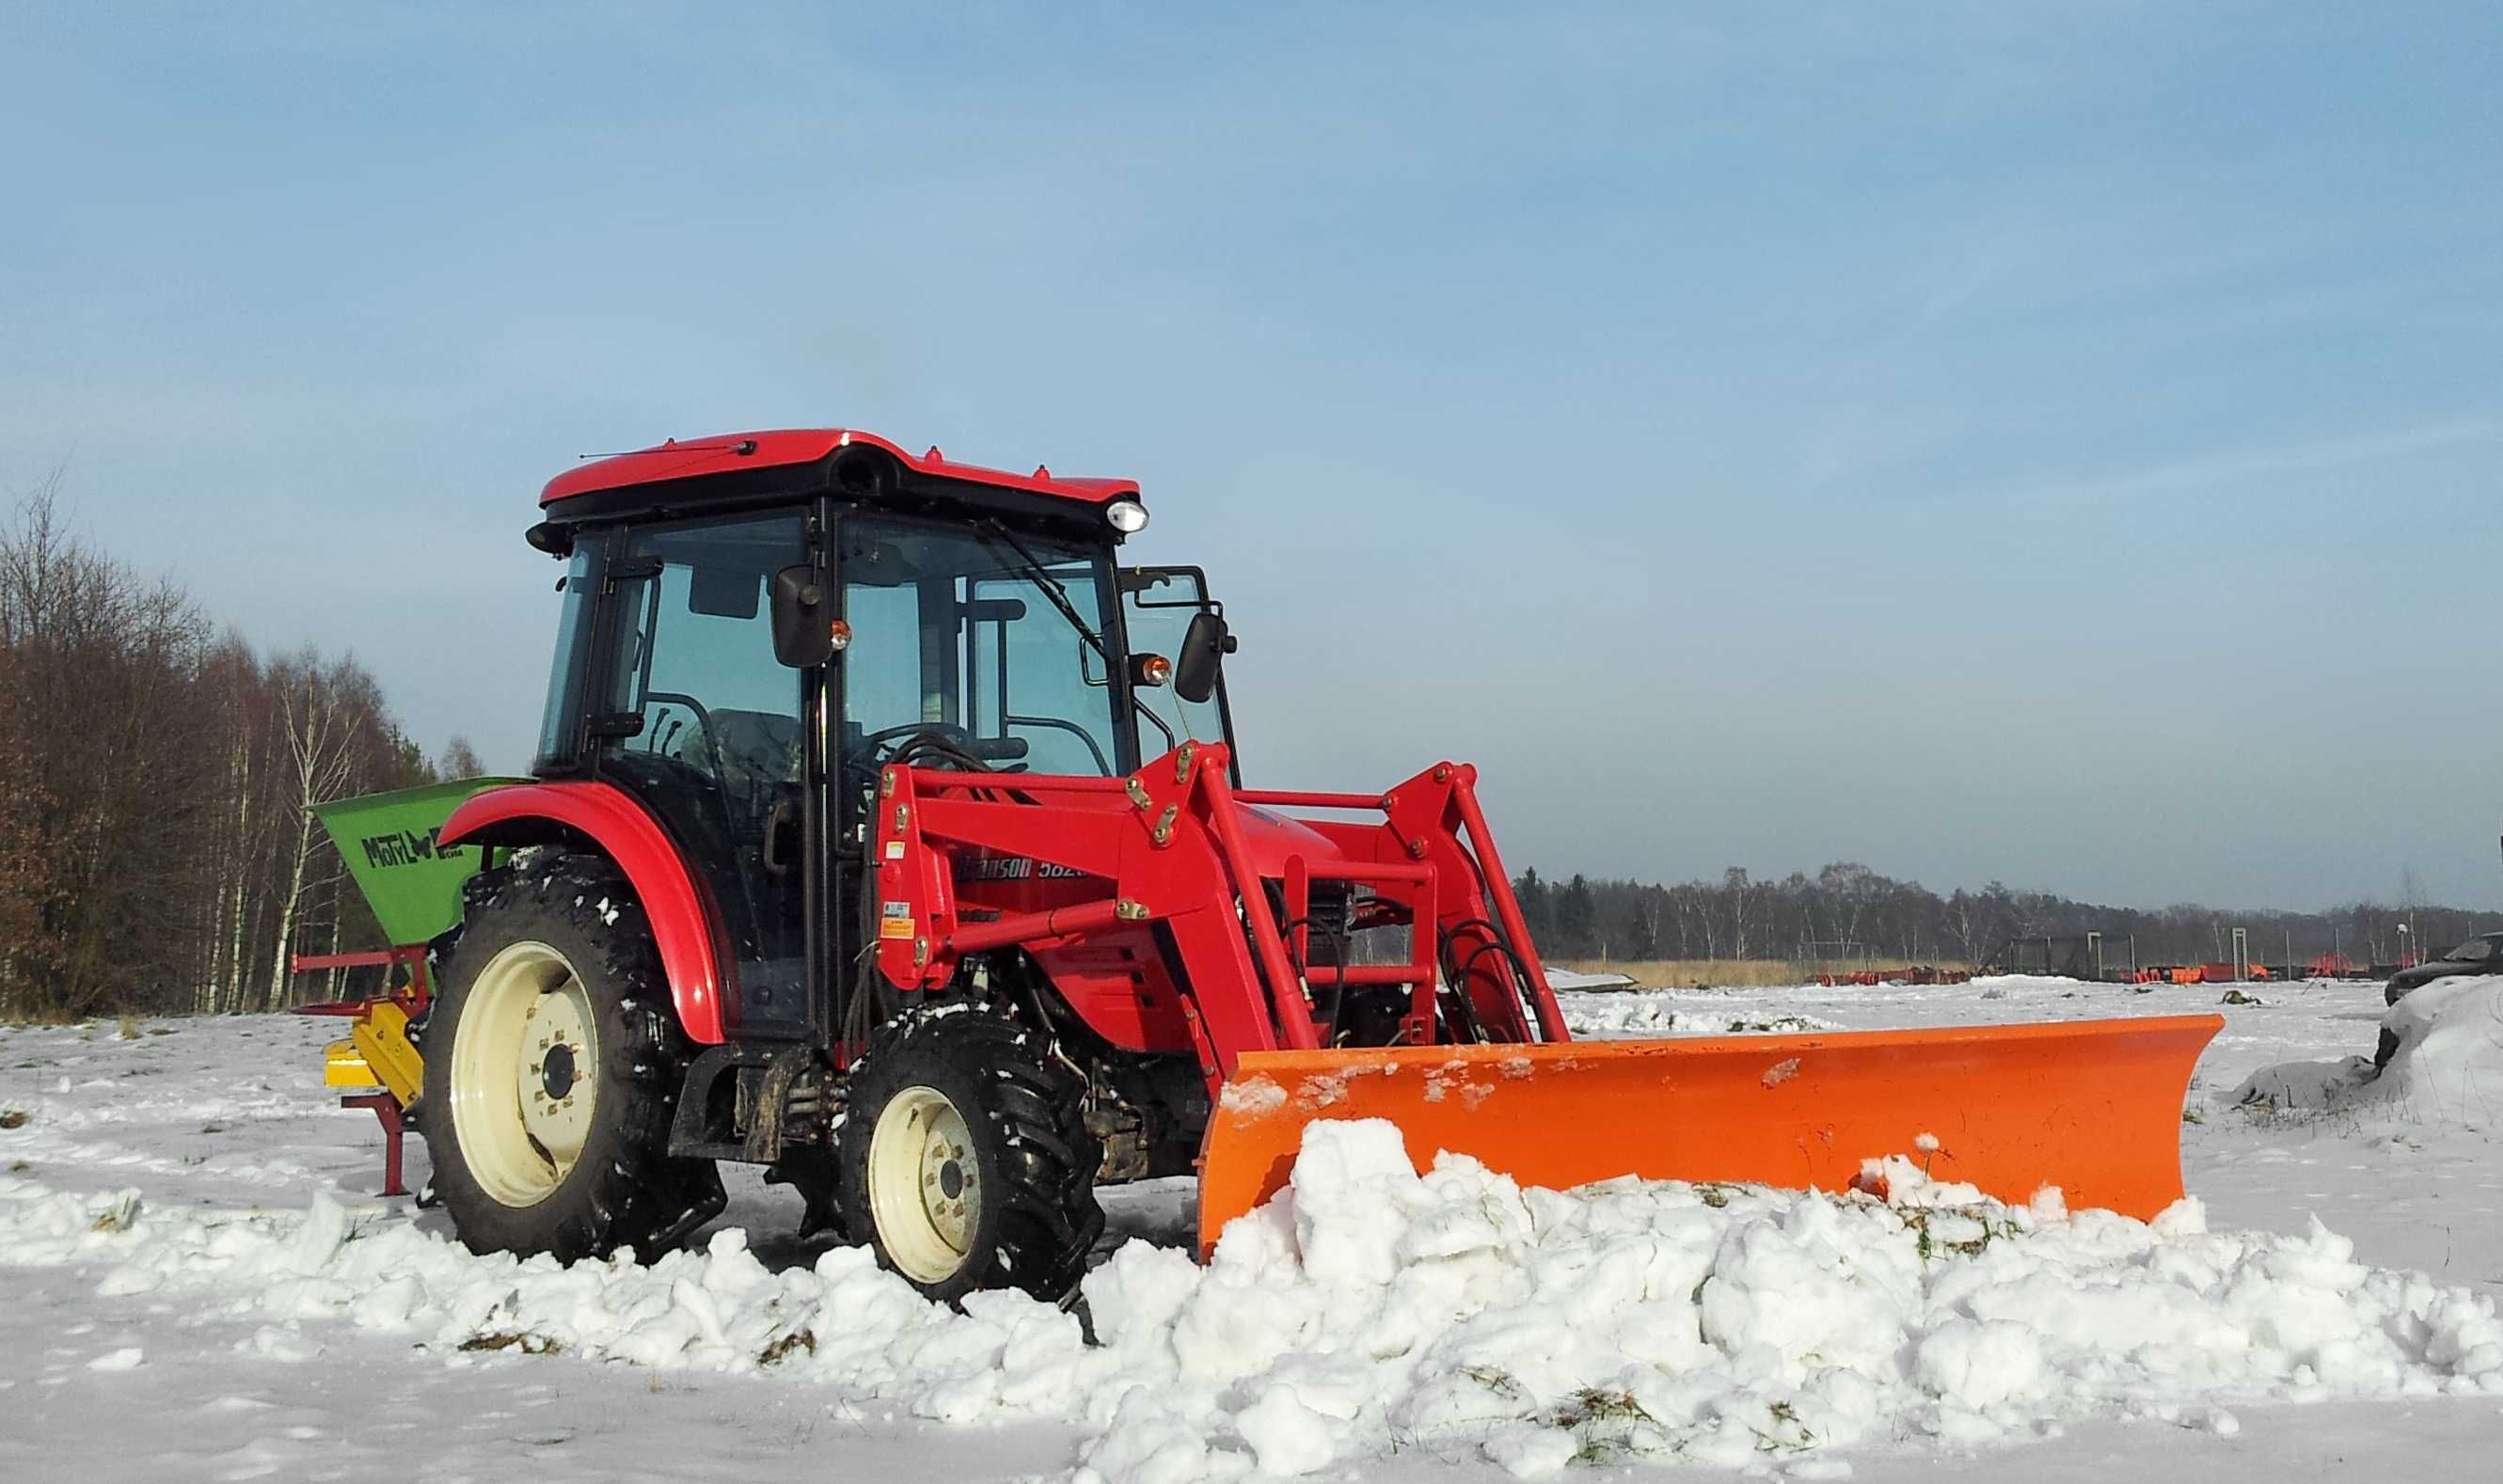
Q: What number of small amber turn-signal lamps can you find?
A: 2